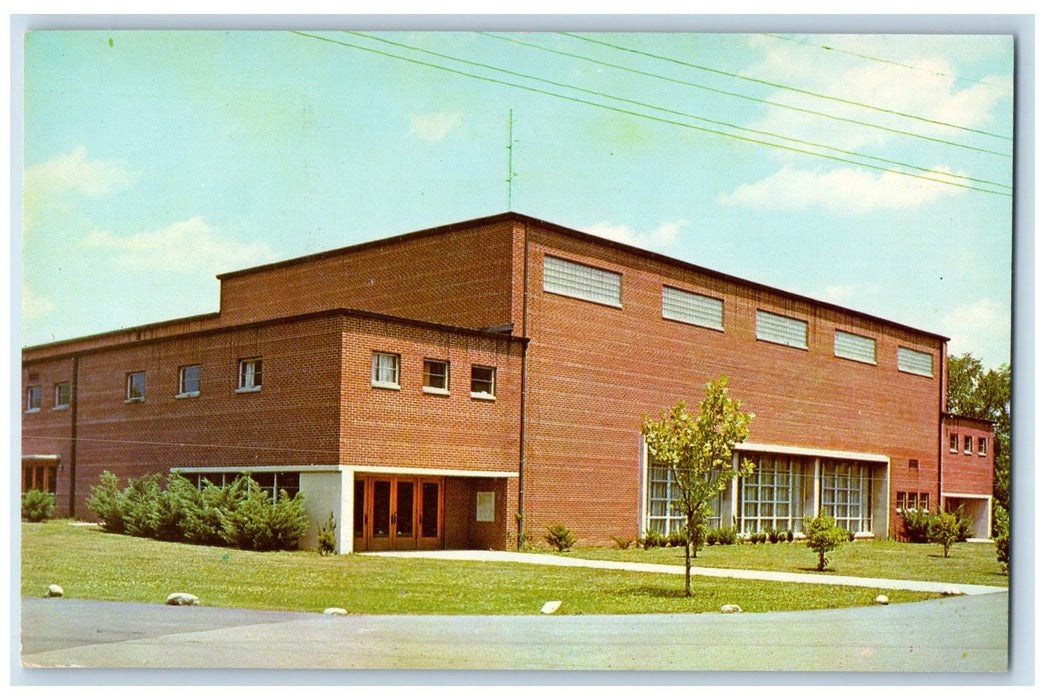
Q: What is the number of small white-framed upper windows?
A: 11